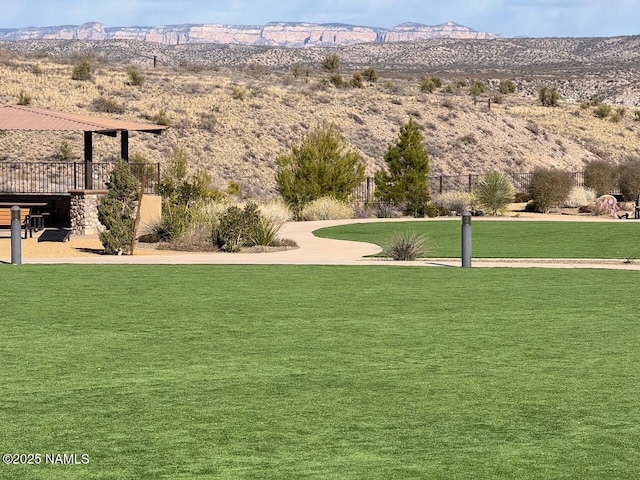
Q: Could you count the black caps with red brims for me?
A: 0